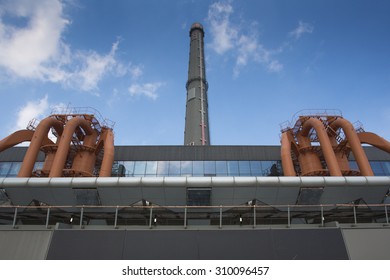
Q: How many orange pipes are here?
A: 8